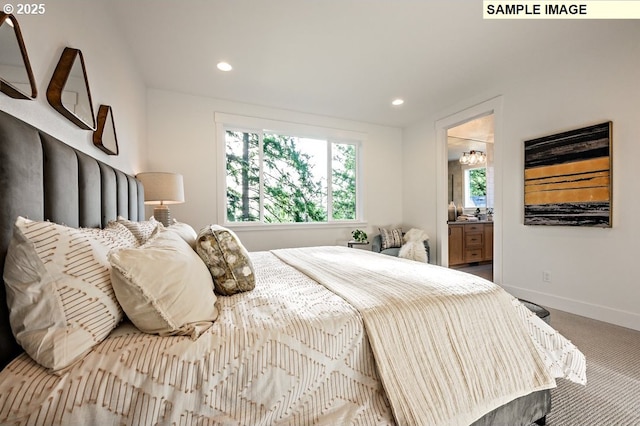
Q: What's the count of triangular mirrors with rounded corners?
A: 3